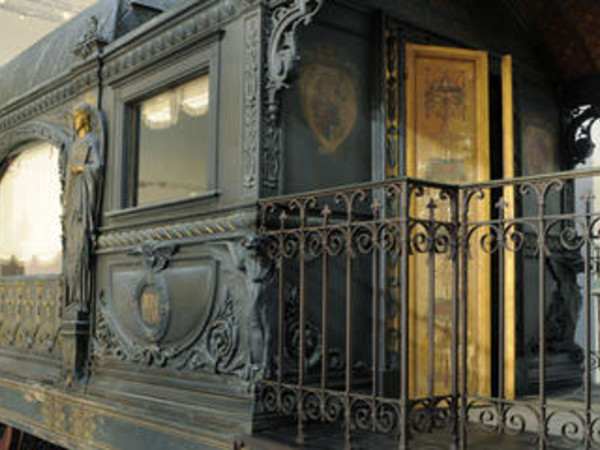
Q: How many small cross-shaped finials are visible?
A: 6